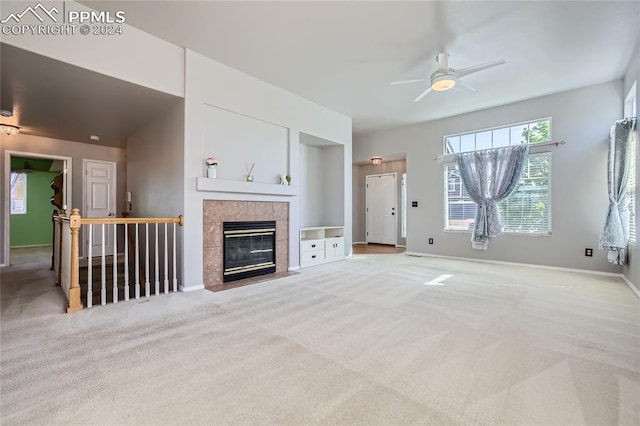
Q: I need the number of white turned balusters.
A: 9